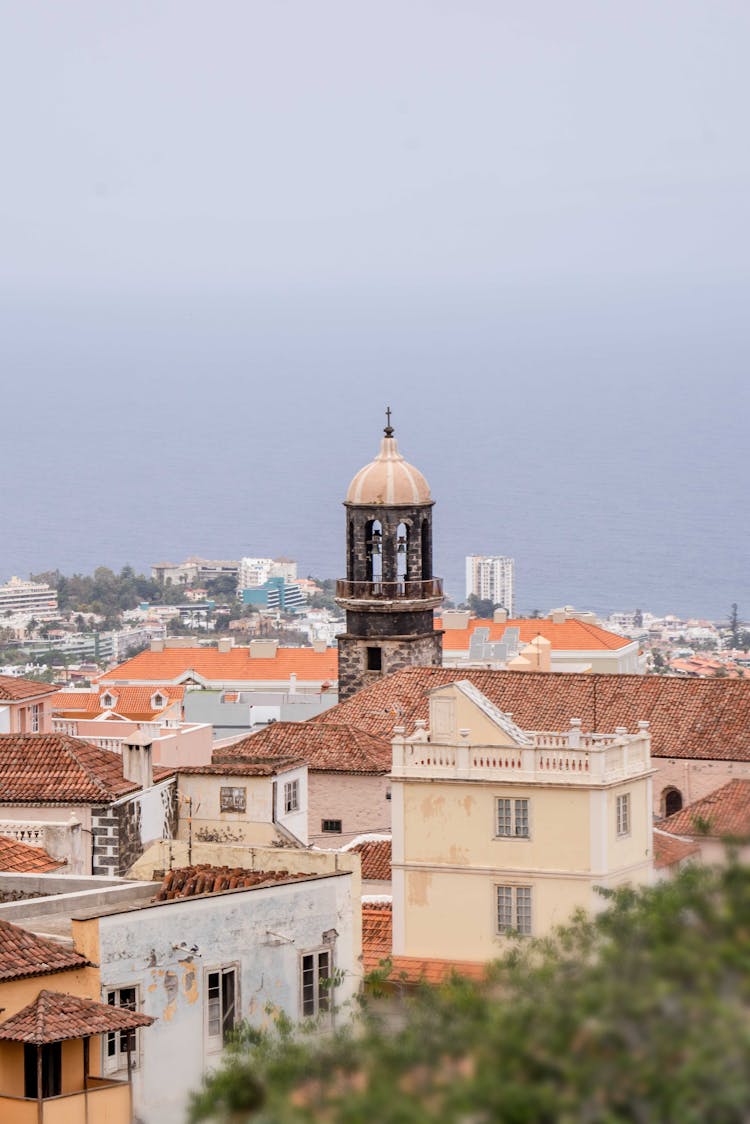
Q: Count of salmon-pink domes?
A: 1